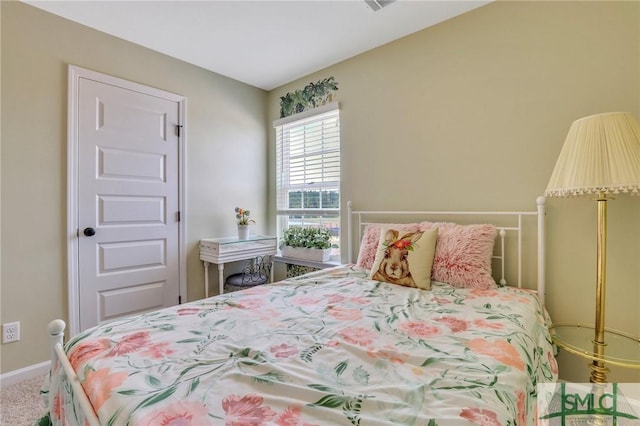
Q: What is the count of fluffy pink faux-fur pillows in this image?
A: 2